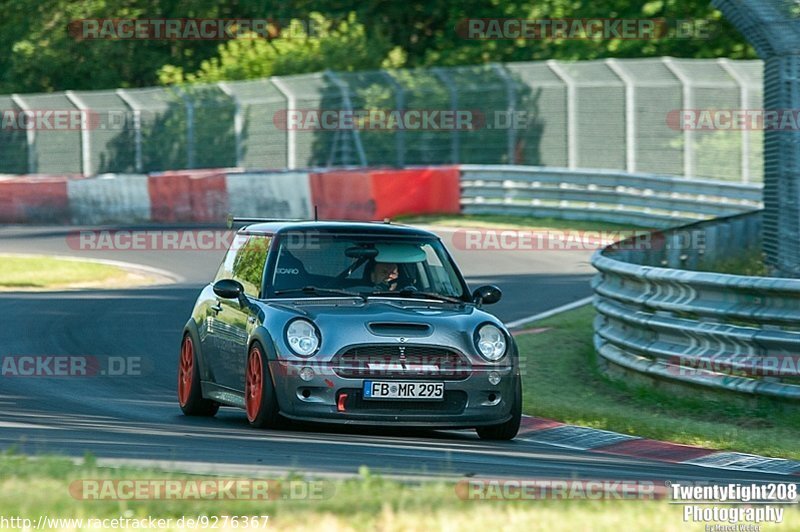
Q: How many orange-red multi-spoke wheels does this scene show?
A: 2